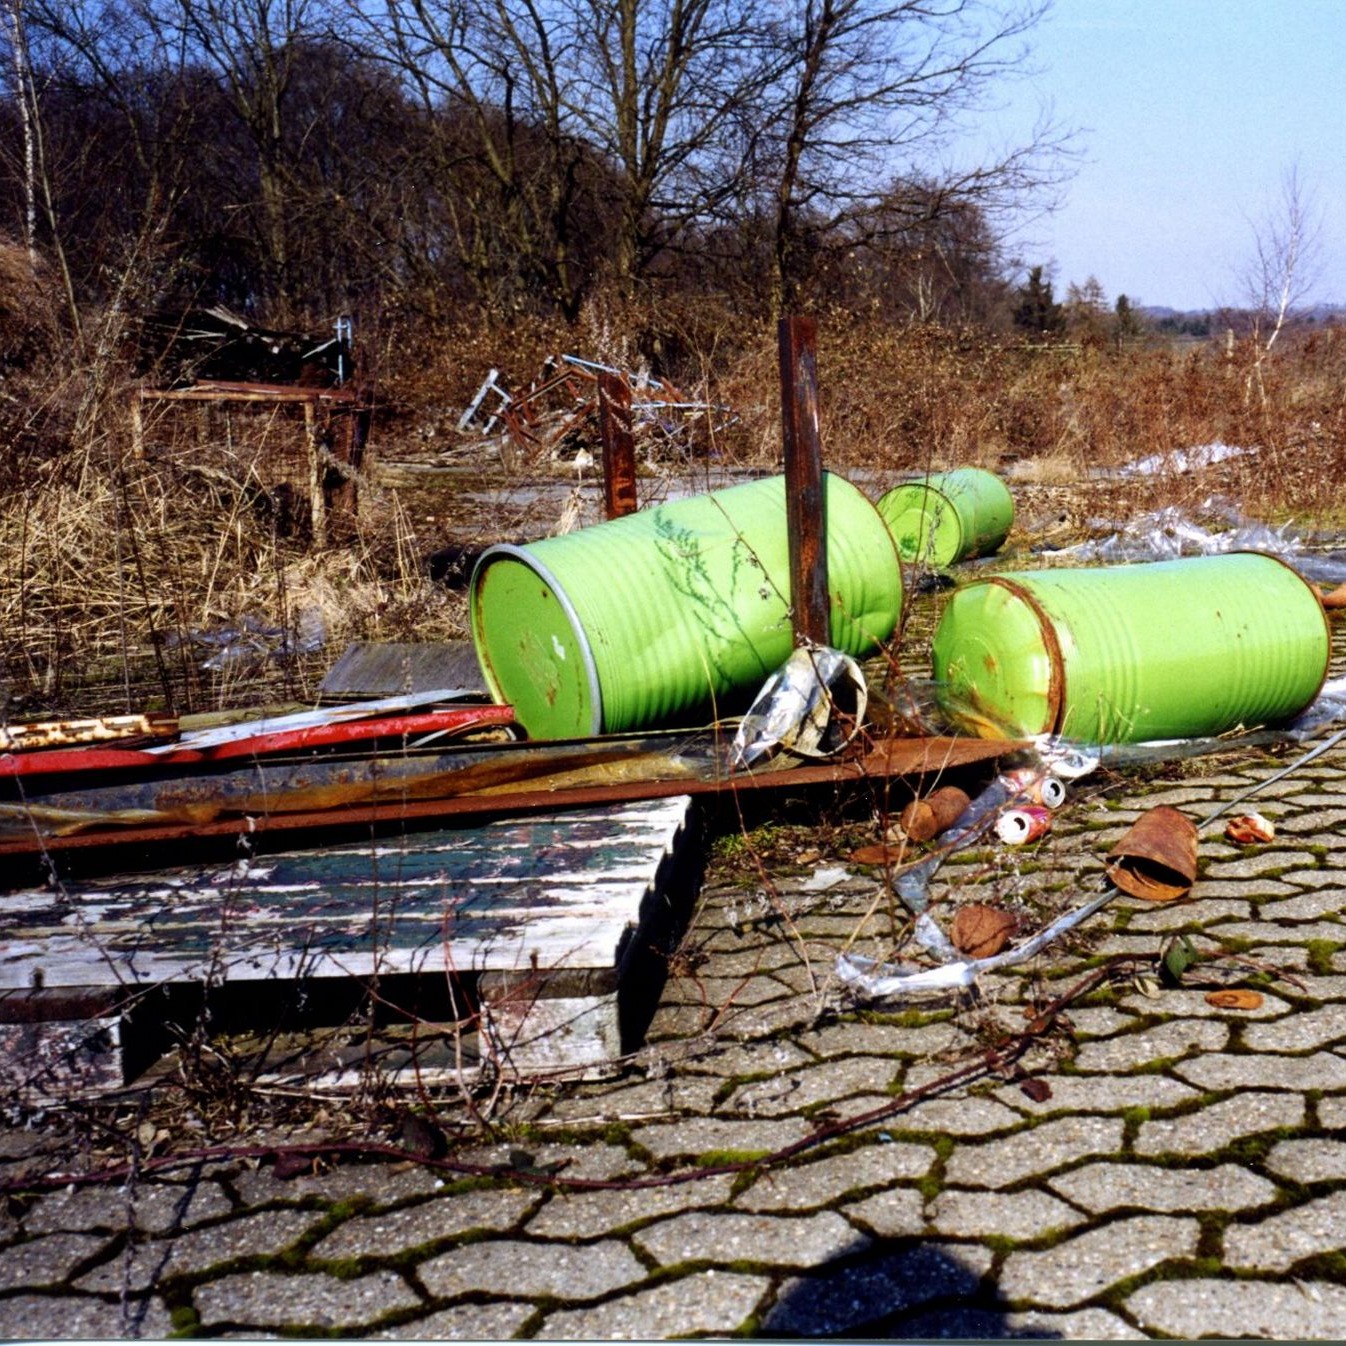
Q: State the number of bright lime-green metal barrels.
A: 3